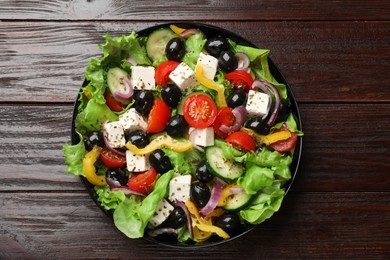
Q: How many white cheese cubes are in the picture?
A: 10